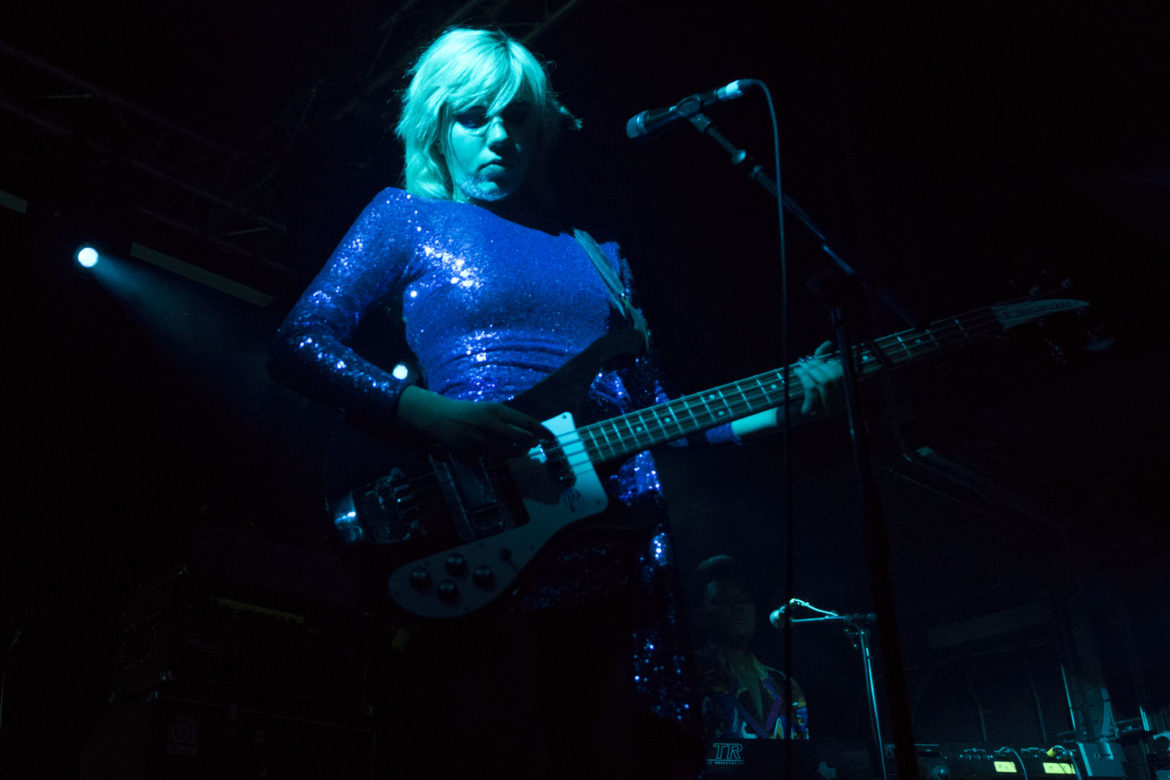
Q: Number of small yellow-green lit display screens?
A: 2